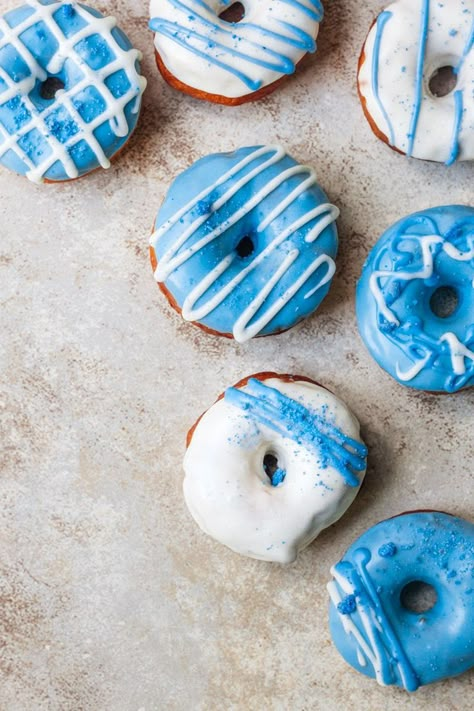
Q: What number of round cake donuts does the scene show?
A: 7